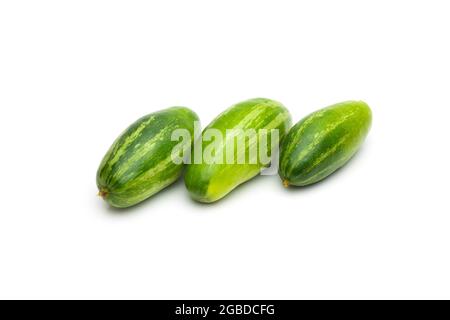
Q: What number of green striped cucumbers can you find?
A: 3